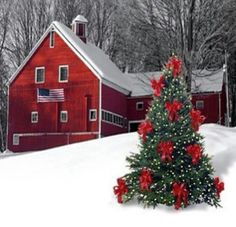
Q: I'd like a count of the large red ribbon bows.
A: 11